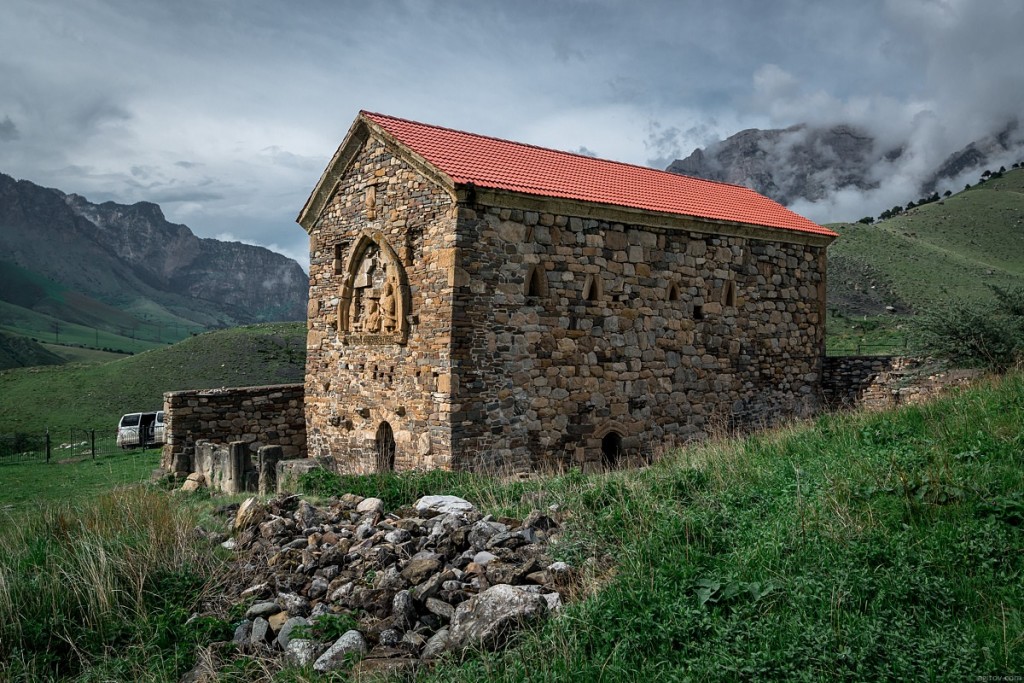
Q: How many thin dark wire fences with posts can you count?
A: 1